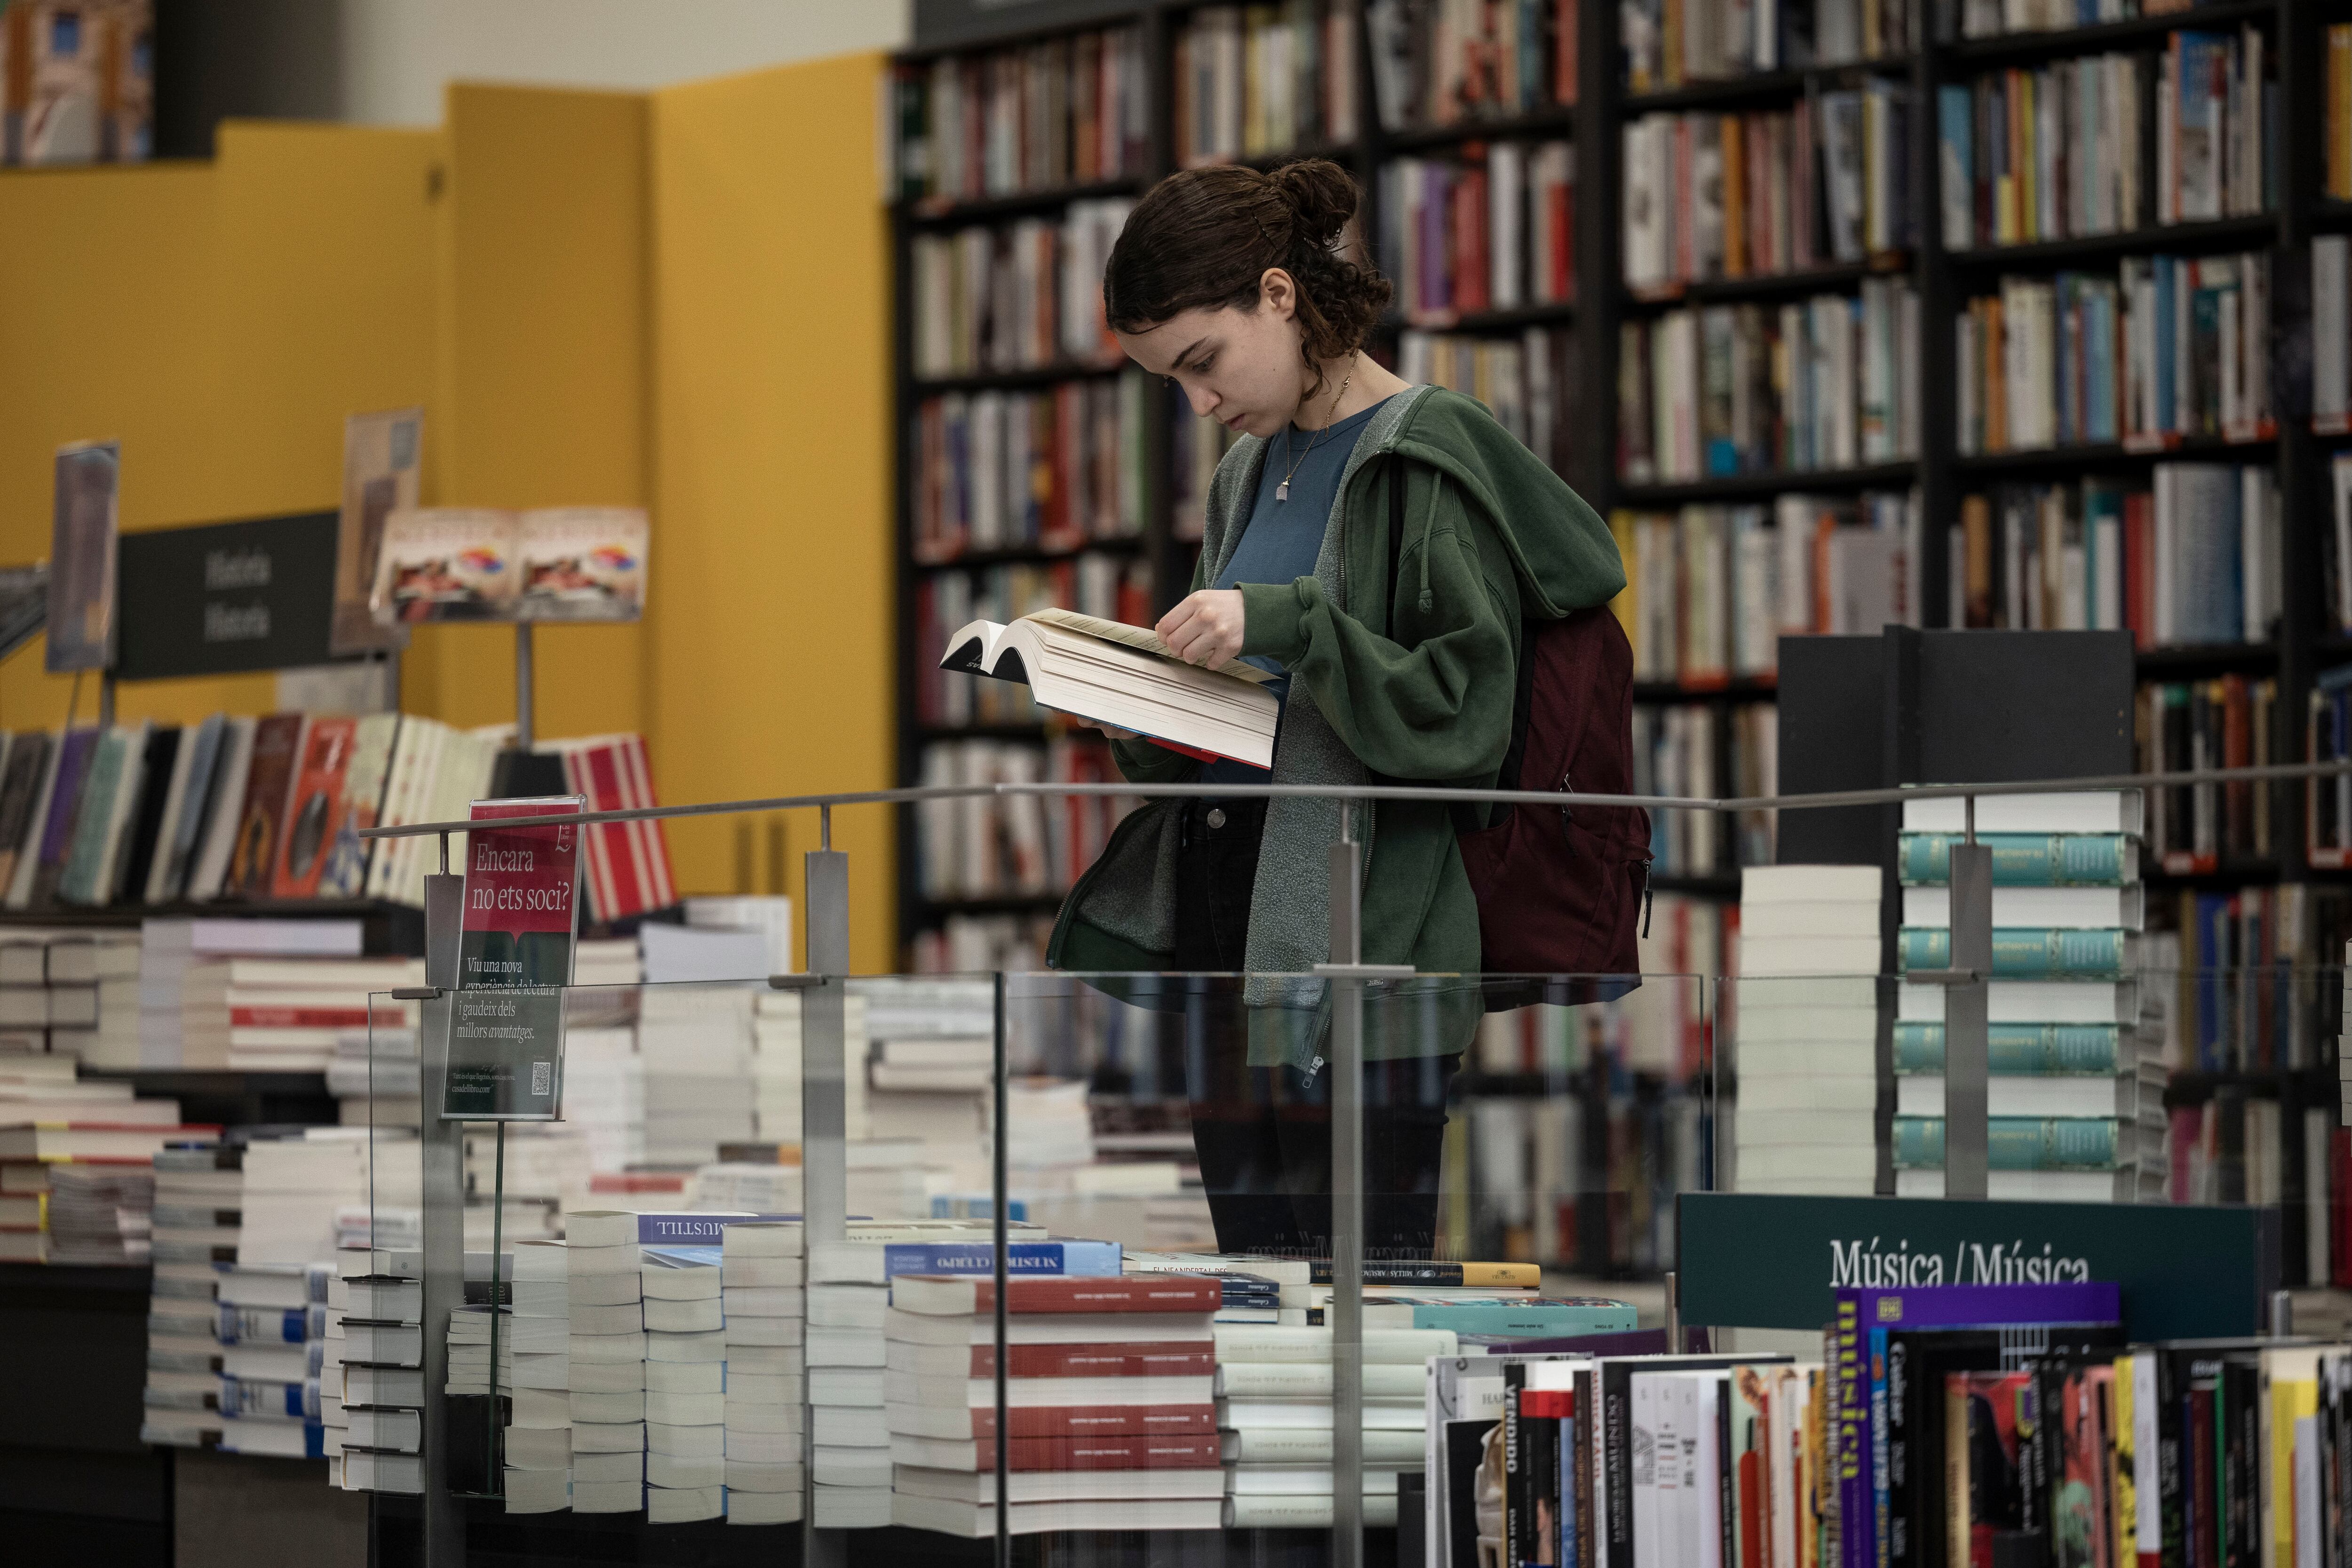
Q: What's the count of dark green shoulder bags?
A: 0